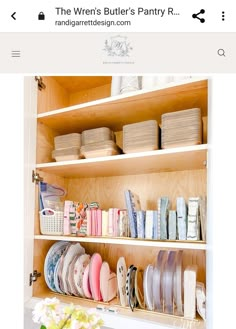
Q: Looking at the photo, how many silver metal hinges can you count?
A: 3